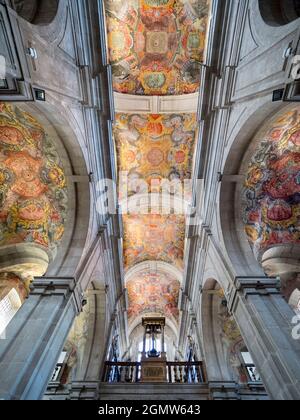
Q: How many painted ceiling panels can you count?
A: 6